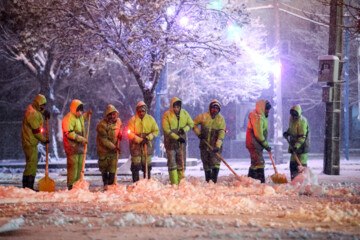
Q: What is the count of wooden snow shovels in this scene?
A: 8